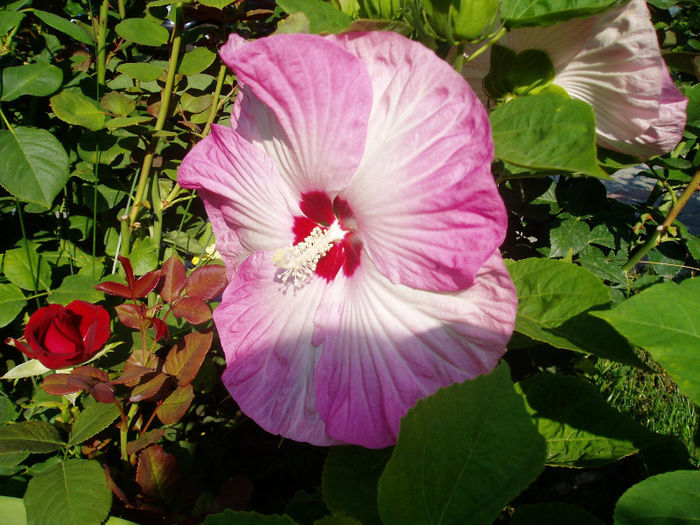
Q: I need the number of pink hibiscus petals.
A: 5